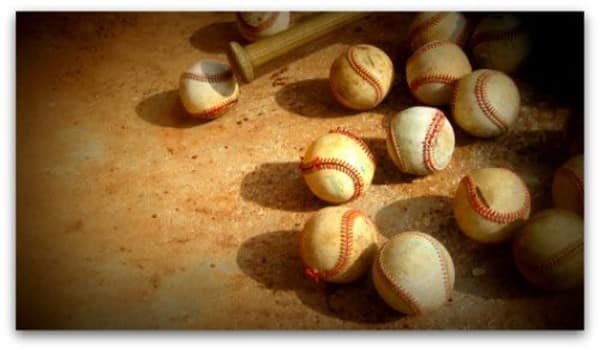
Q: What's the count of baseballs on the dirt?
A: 14